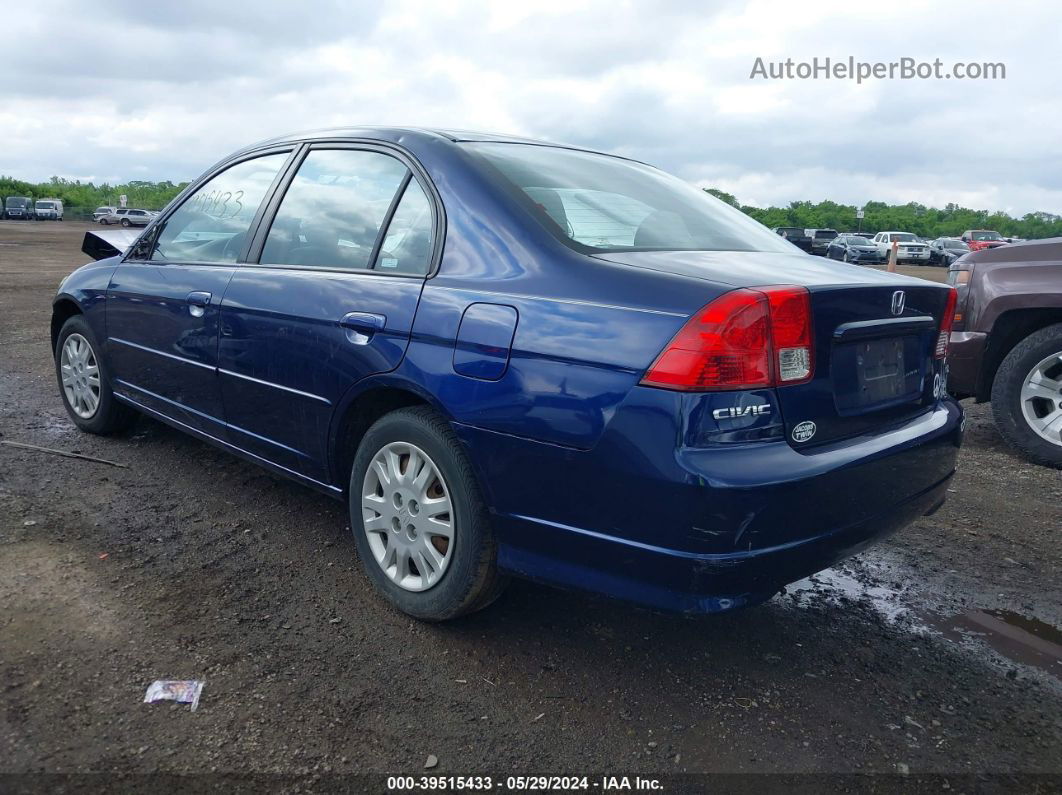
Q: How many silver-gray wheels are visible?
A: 3